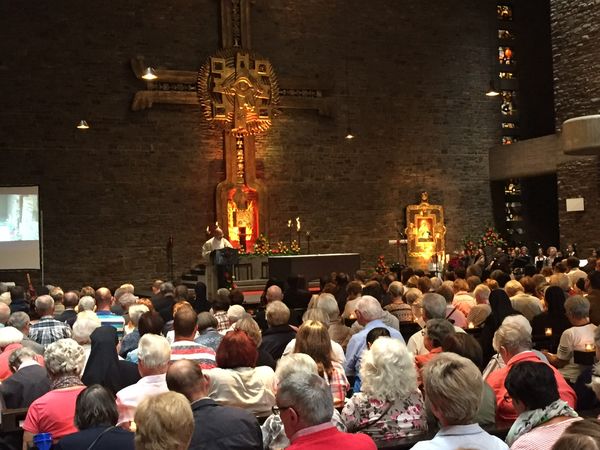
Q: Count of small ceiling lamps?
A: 4